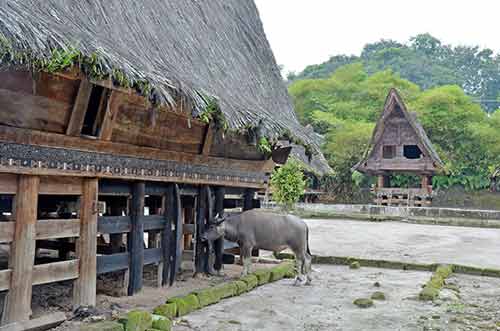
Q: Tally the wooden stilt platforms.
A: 2